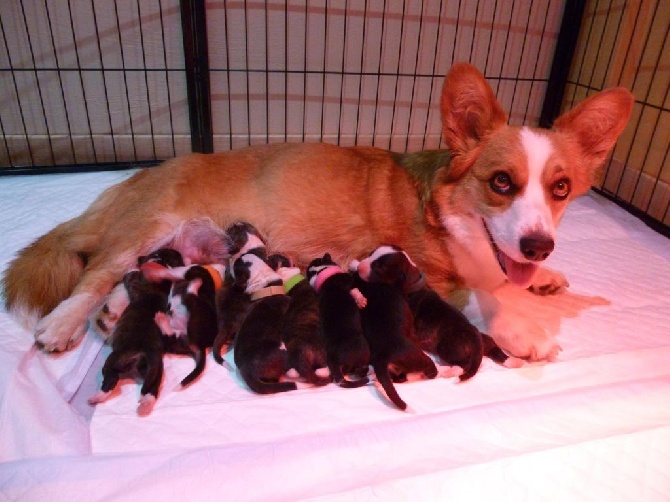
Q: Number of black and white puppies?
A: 8